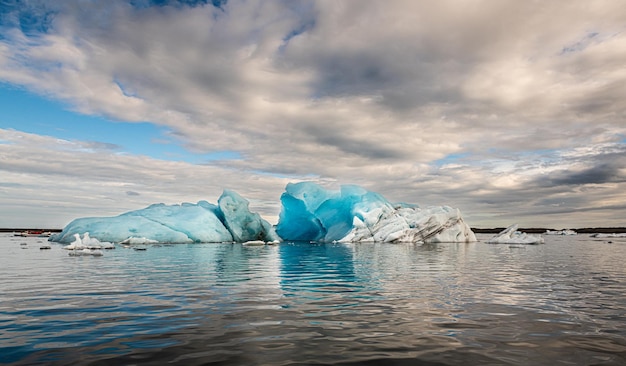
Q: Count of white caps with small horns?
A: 0